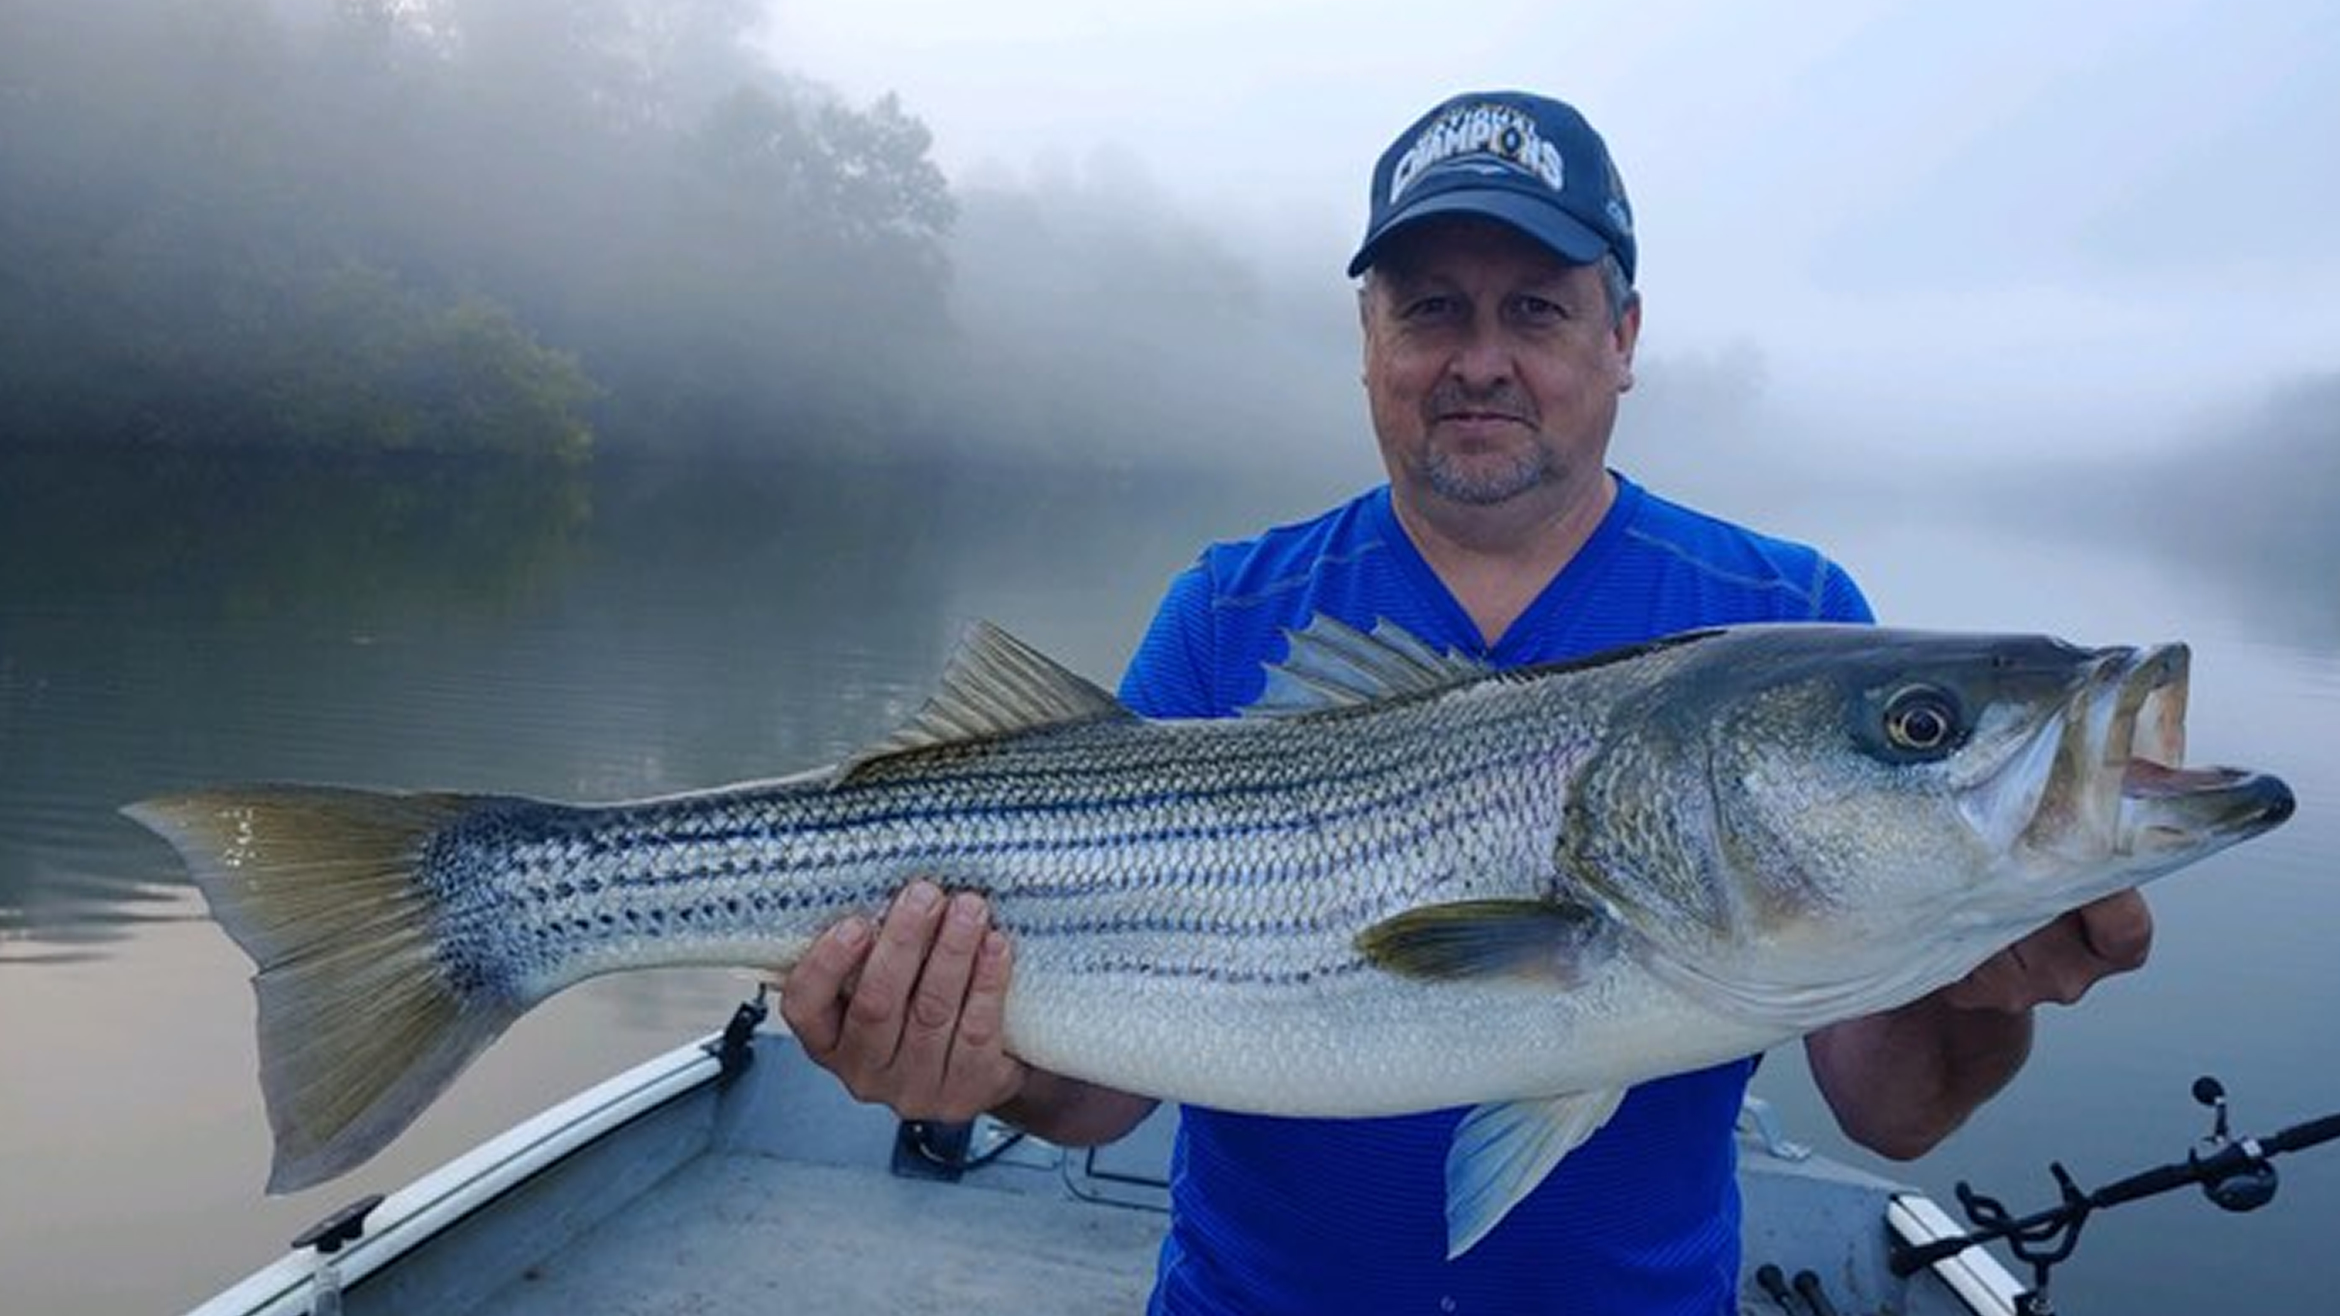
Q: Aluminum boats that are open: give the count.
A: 1